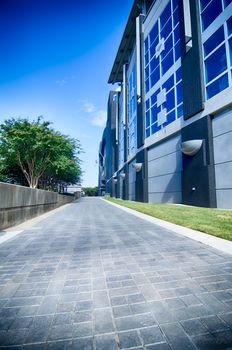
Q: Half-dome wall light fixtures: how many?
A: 4